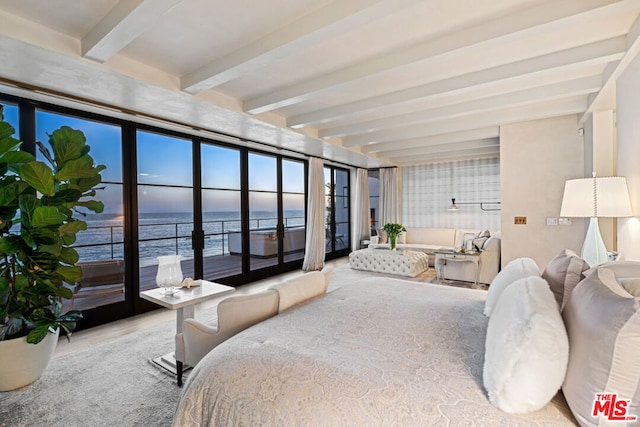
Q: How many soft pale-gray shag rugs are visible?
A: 1